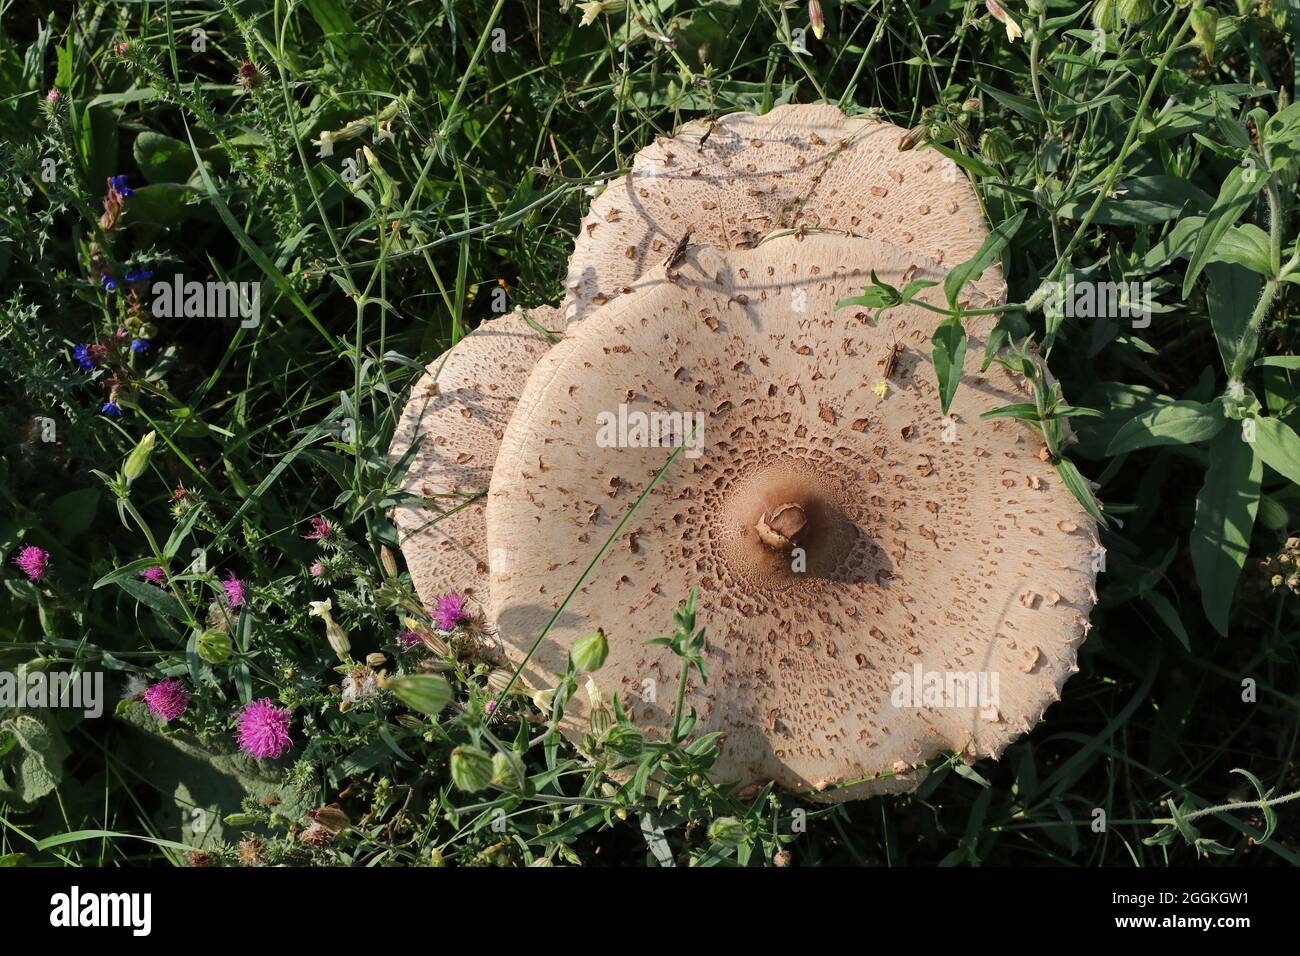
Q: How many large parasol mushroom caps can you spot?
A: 3